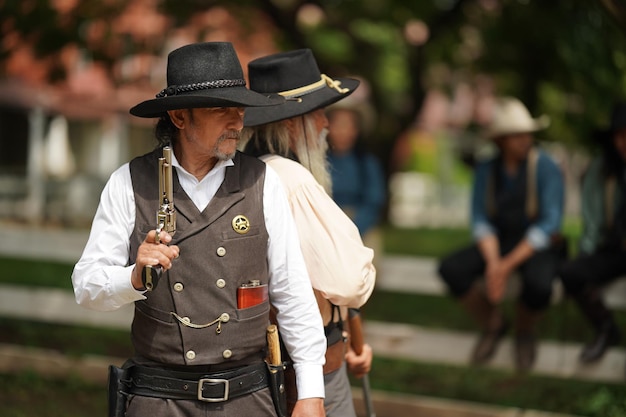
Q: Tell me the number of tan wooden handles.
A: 1